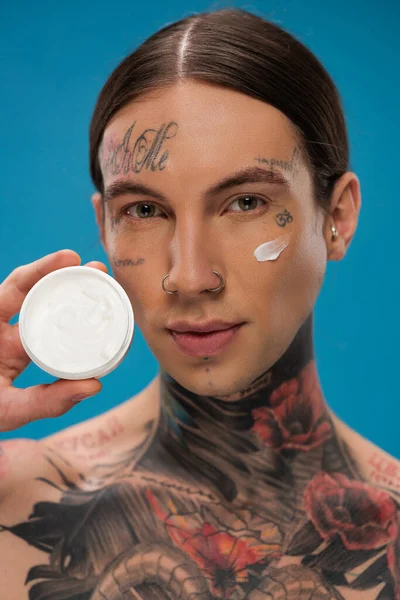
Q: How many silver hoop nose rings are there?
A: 2